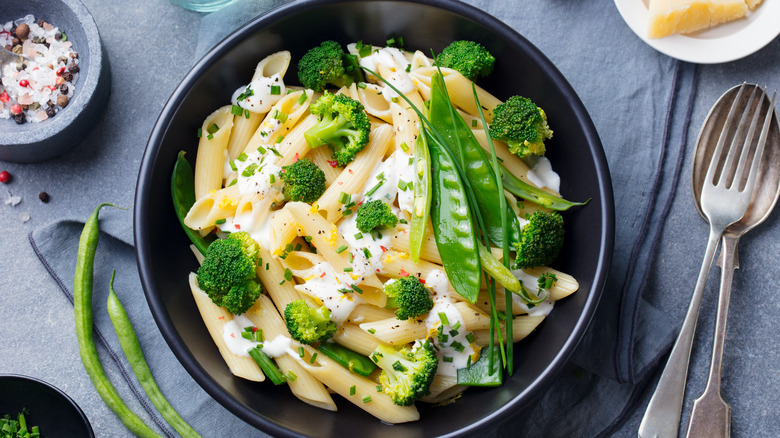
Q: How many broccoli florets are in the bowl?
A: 11